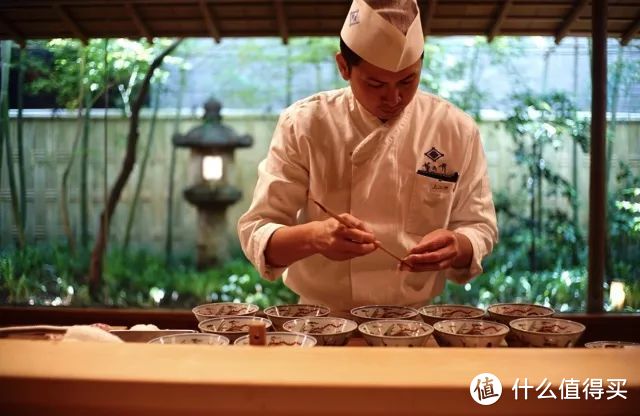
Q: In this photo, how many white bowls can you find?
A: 13